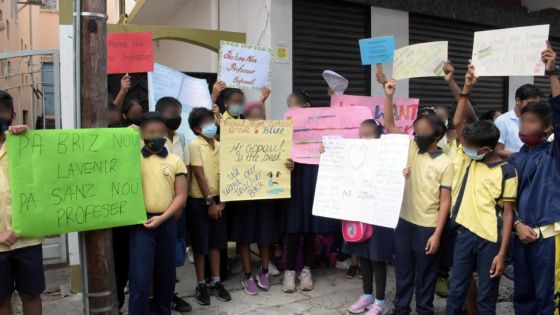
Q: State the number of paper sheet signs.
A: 12